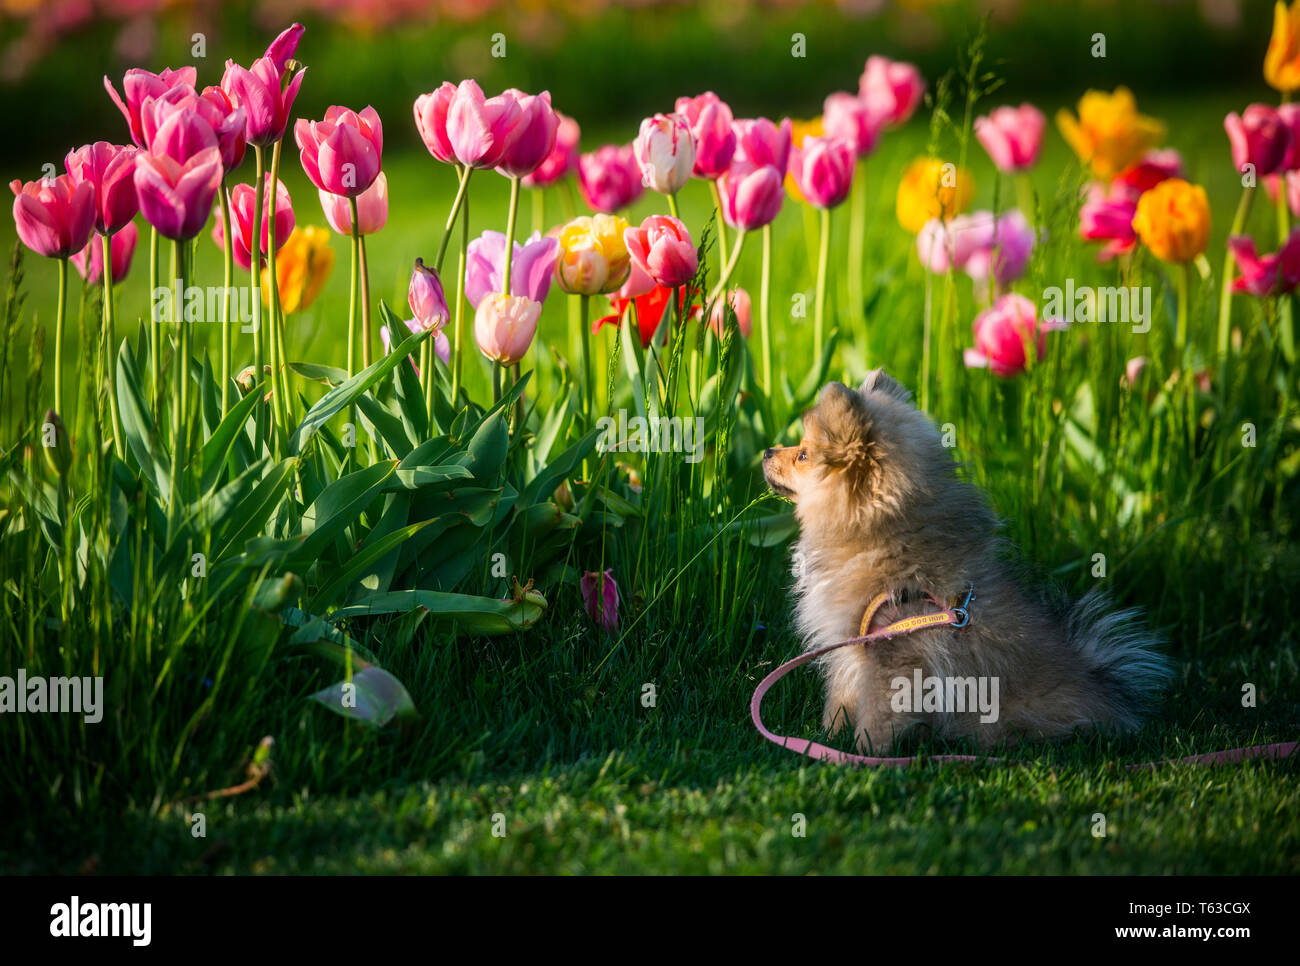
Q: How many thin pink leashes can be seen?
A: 1